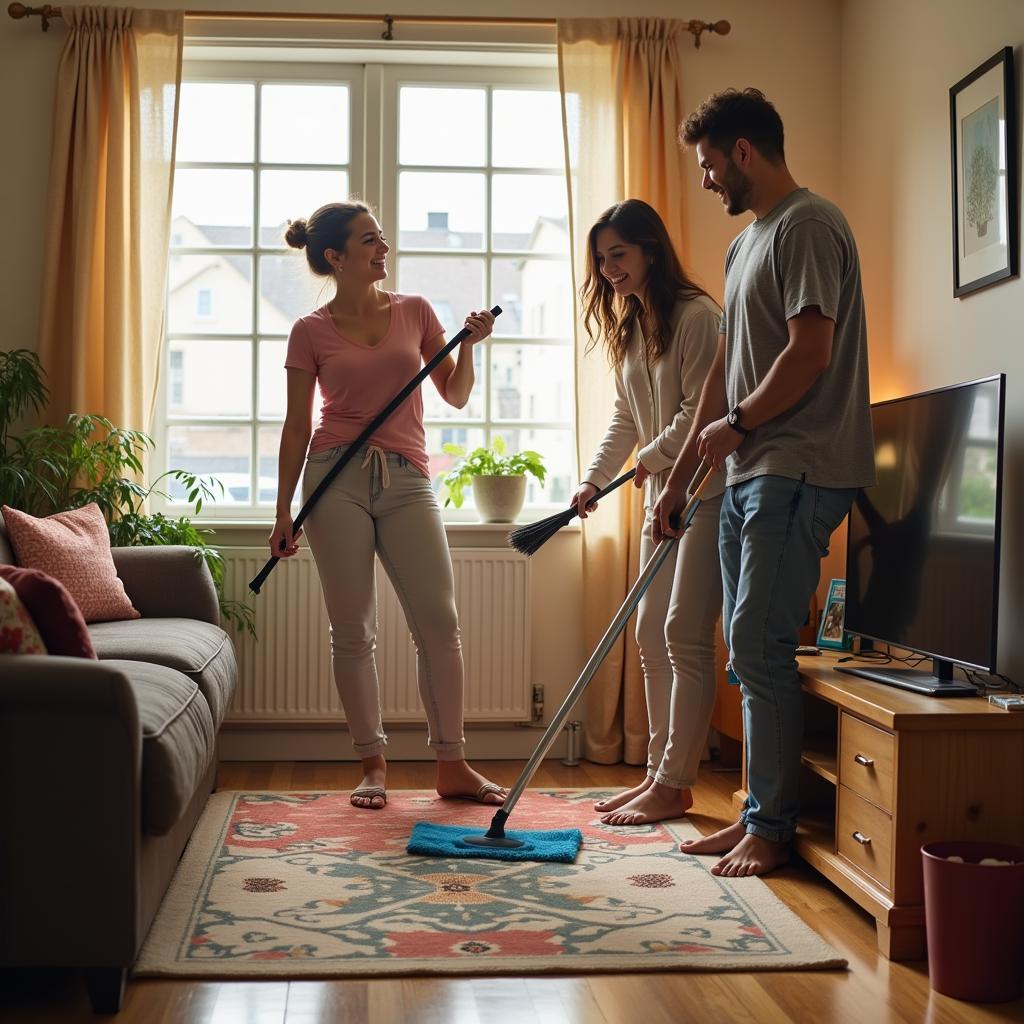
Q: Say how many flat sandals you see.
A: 2